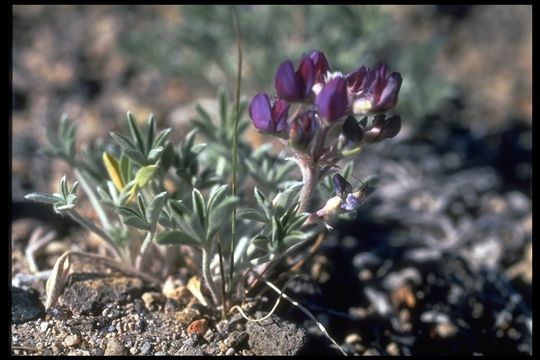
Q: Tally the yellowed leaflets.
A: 2